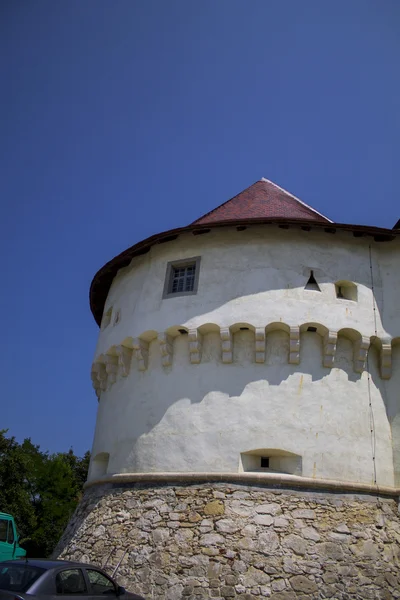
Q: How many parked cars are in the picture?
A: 2